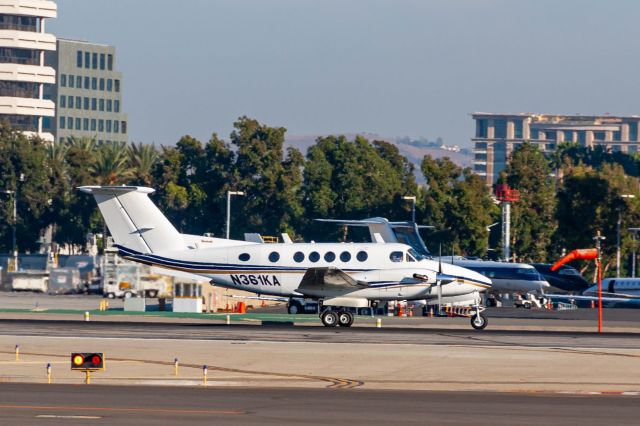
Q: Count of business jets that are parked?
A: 3